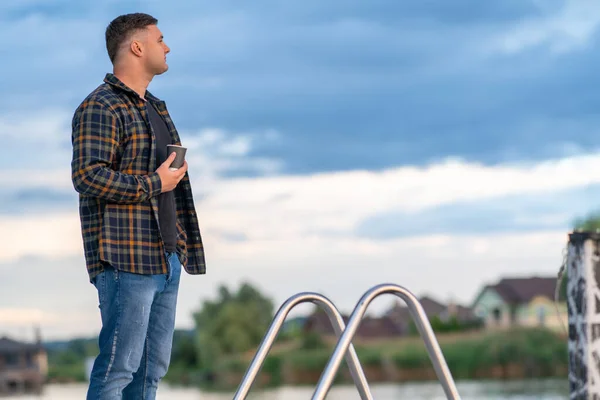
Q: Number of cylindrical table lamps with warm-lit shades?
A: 0